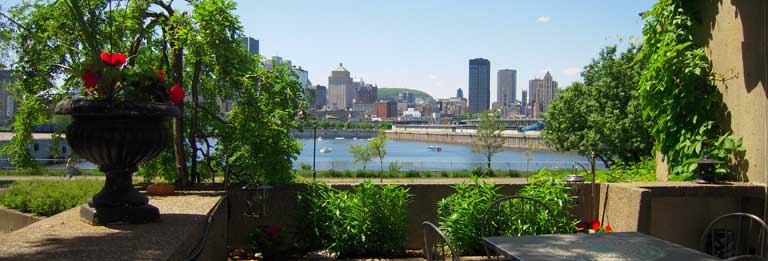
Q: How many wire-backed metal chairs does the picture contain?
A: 3